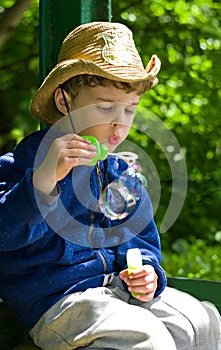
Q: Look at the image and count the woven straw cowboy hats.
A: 1